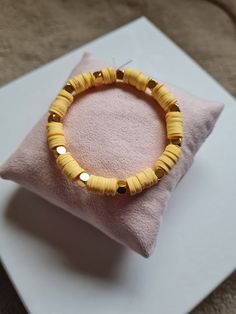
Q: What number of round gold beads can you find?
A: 11